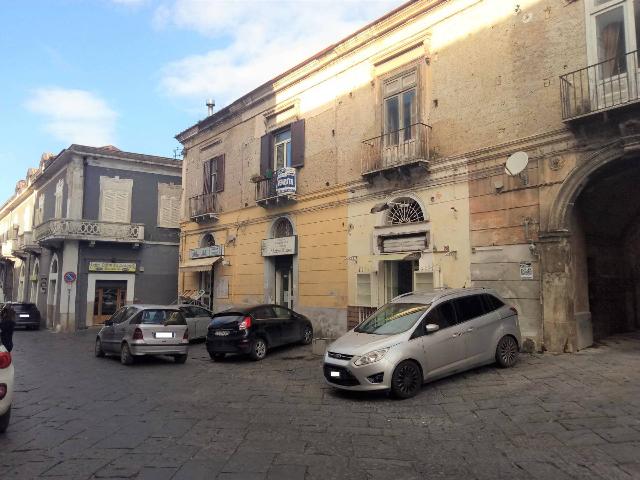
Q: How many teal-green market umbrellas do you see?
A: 0